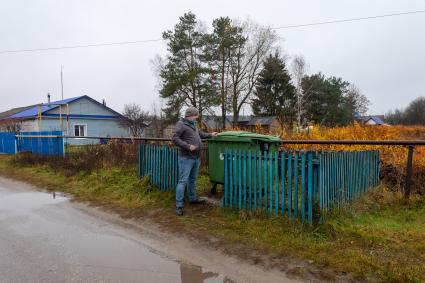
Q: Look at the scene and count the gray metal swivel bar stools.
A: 0